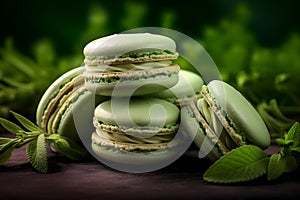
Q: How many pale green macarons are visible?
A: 5